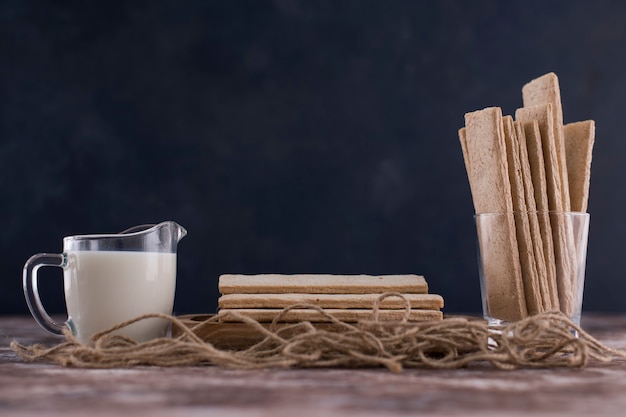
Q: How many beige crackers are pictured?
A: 11